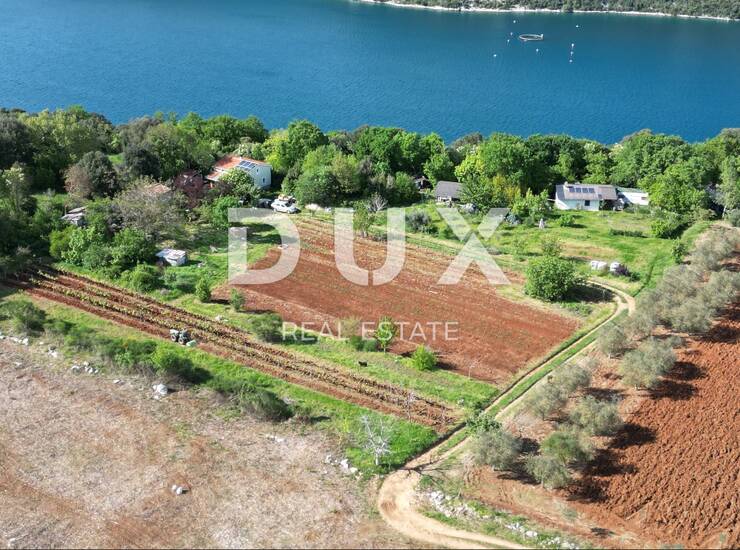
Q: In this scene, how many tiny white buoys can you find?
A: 9